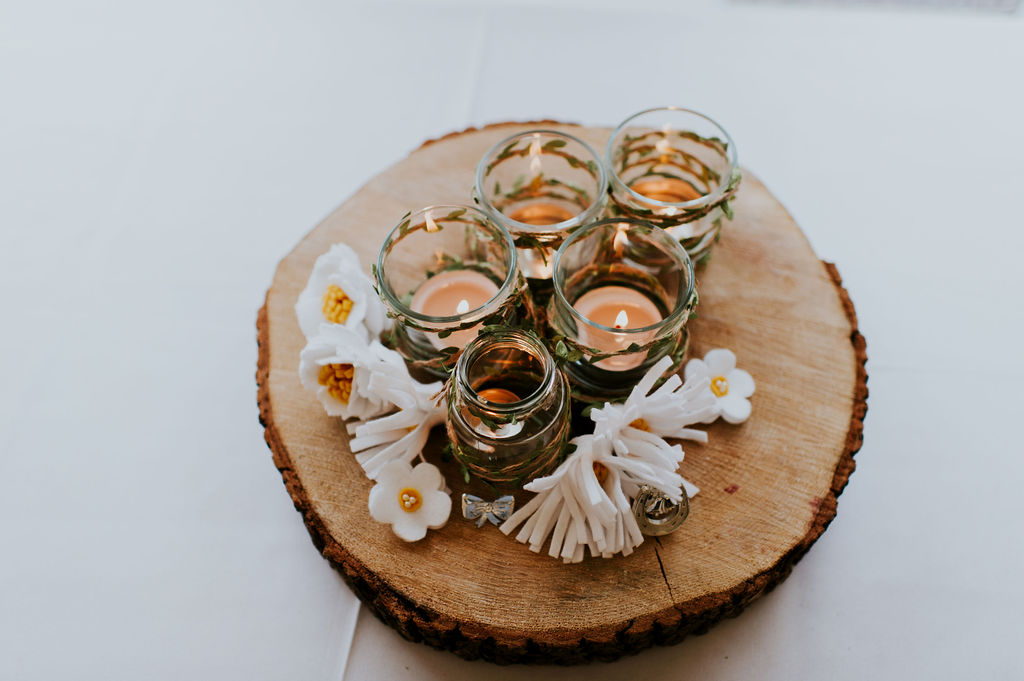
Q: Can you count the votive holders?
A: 5